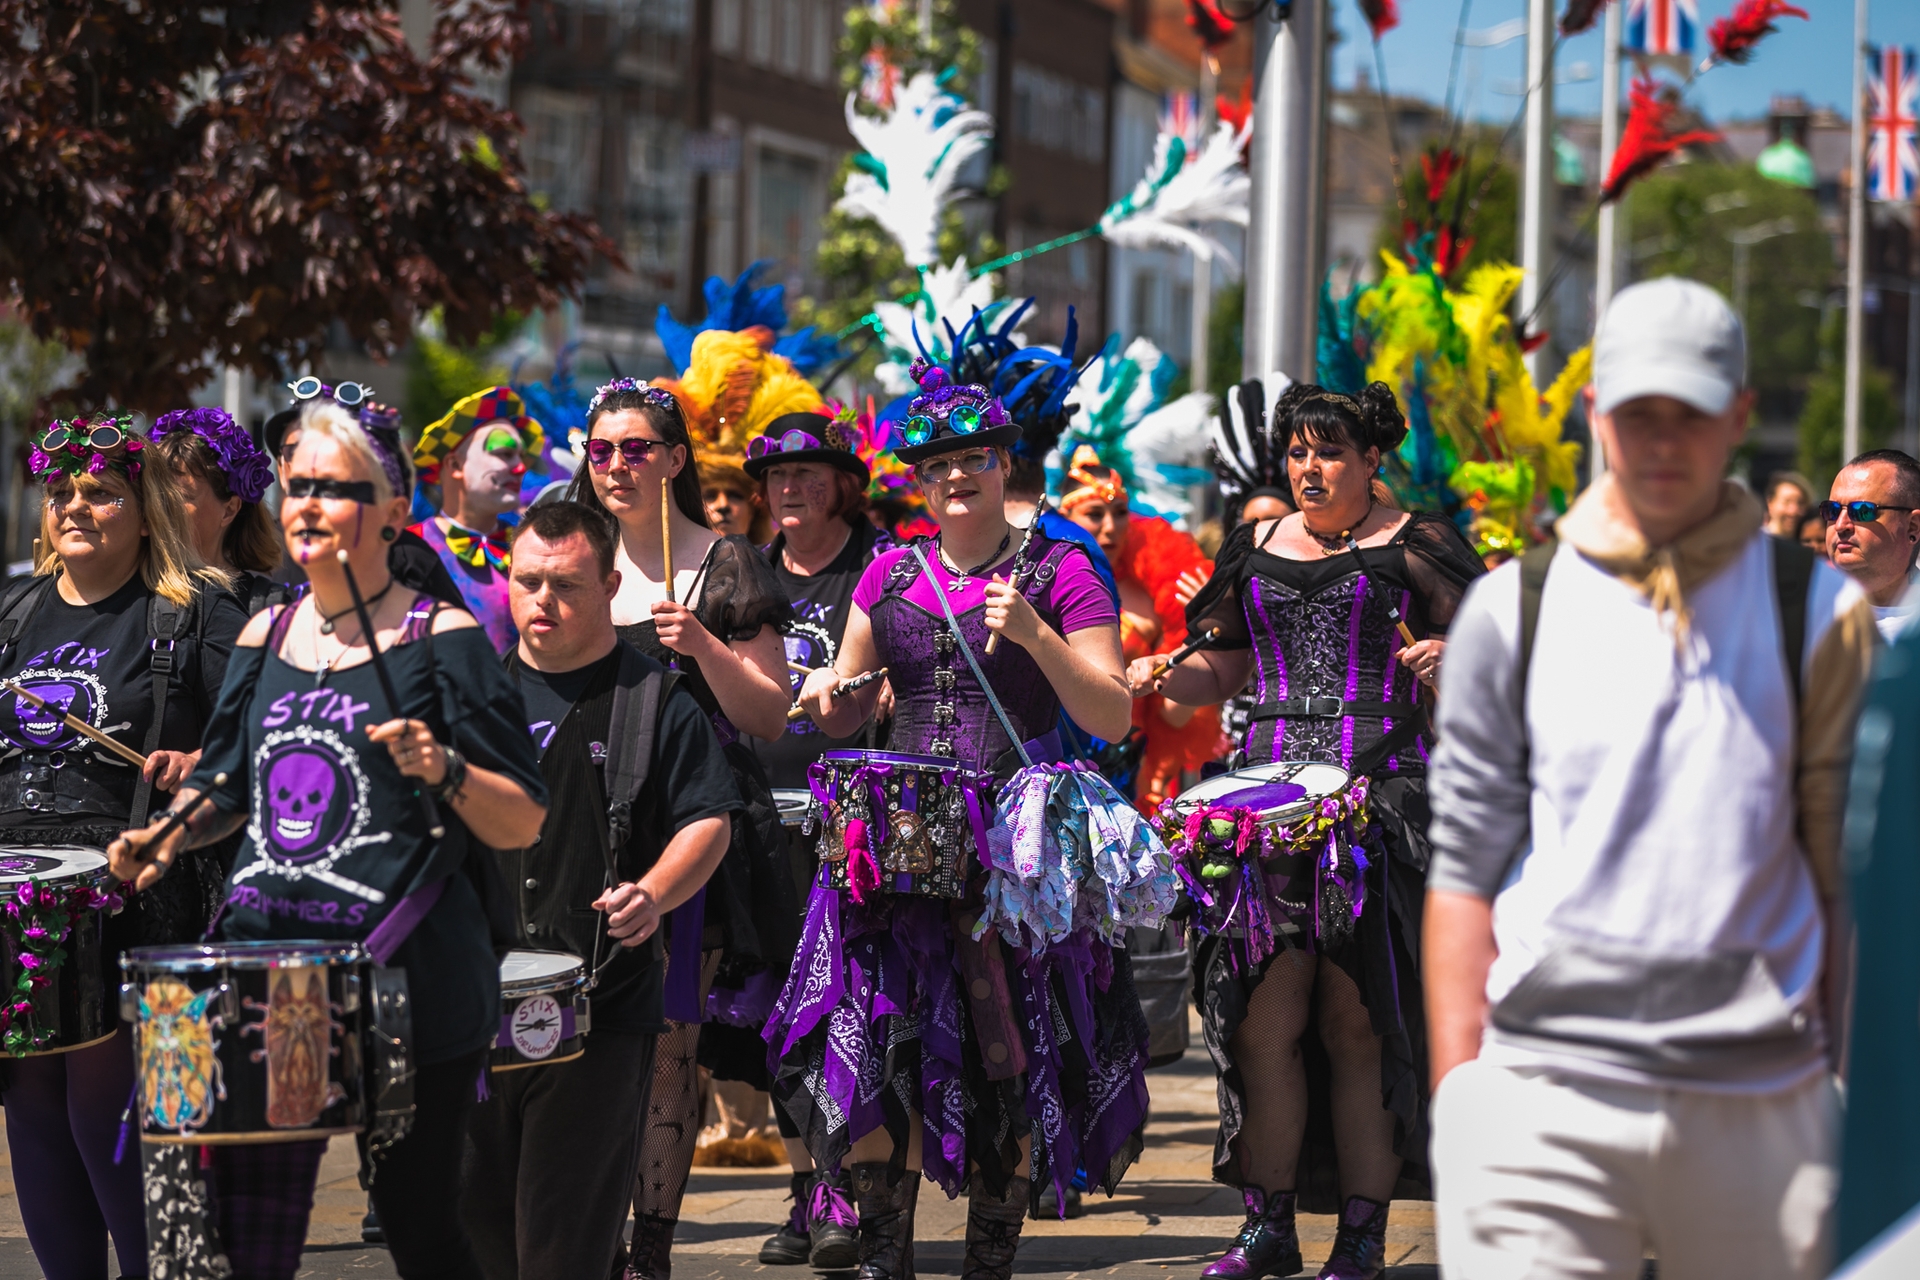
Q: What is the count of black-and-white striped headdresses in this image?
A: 1